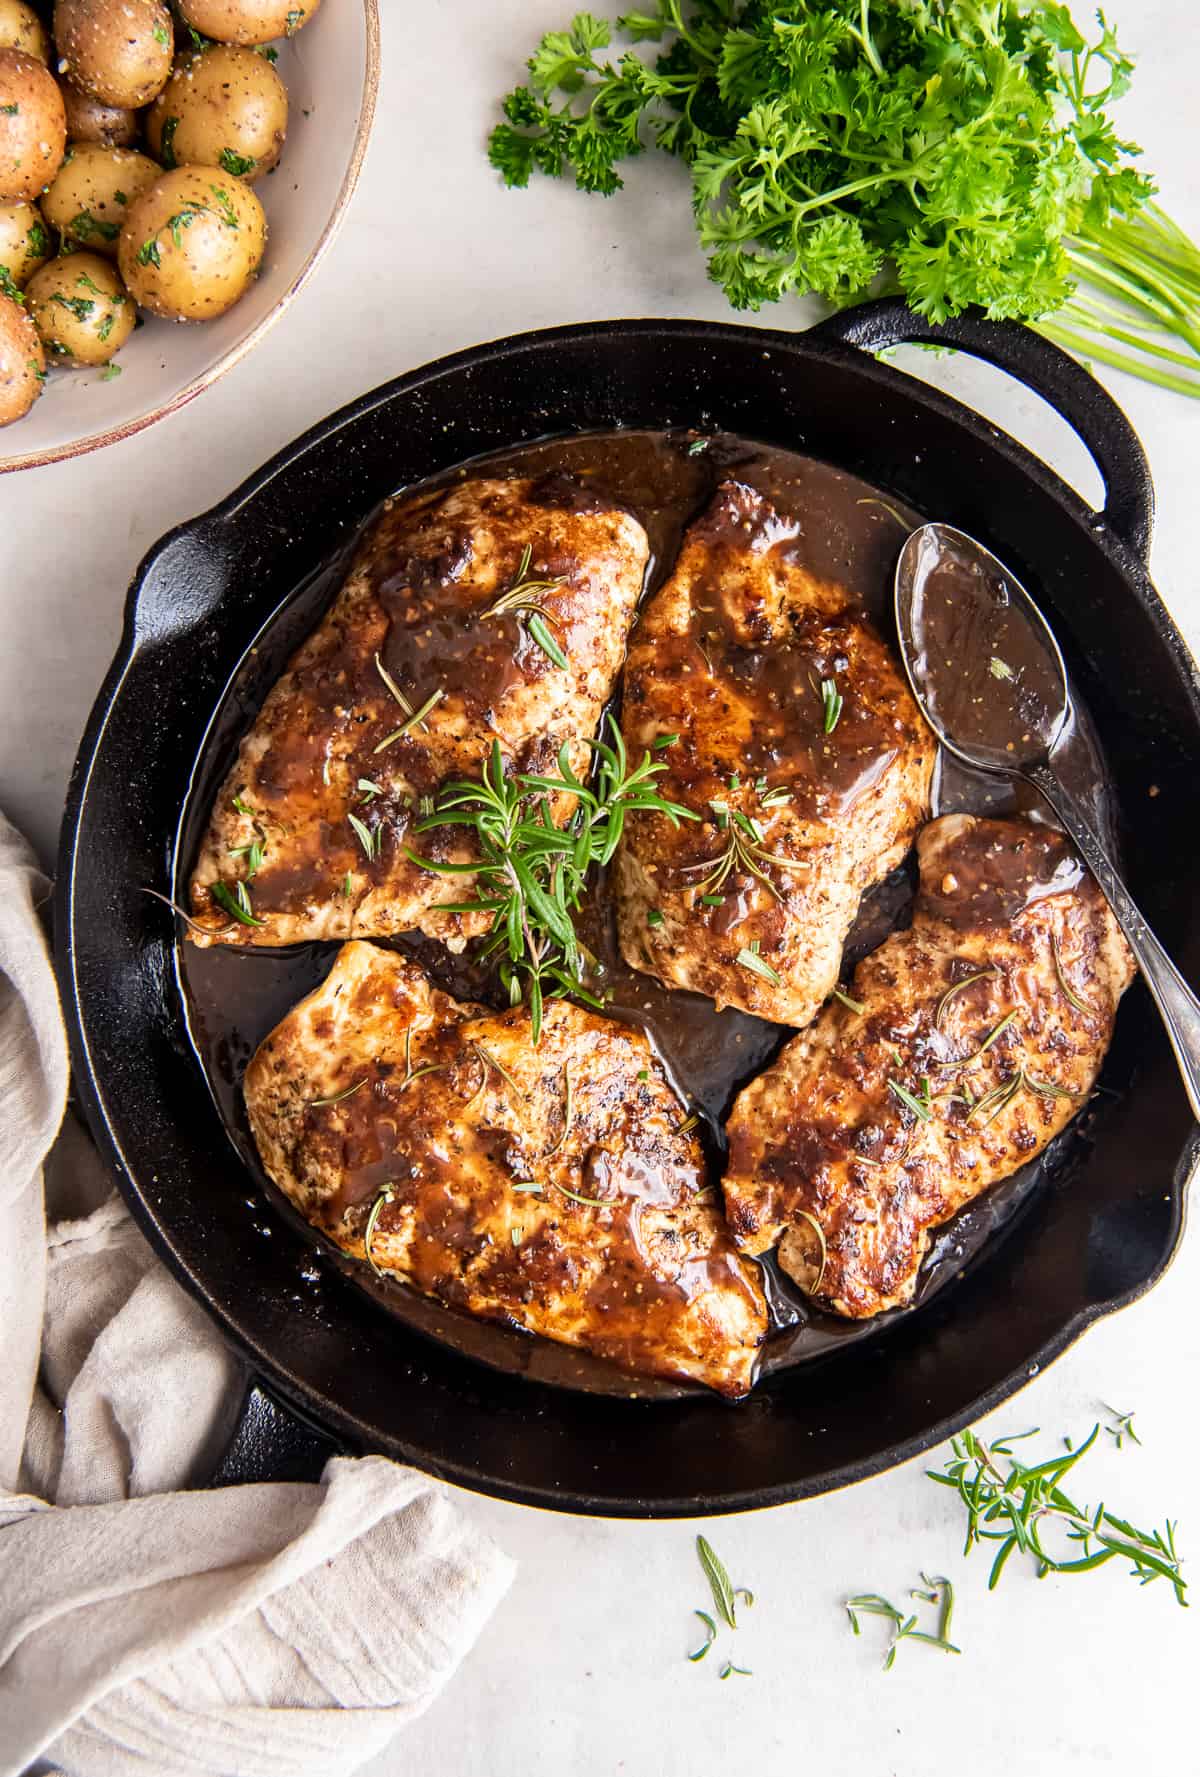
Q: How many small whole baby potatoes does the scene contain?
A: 11